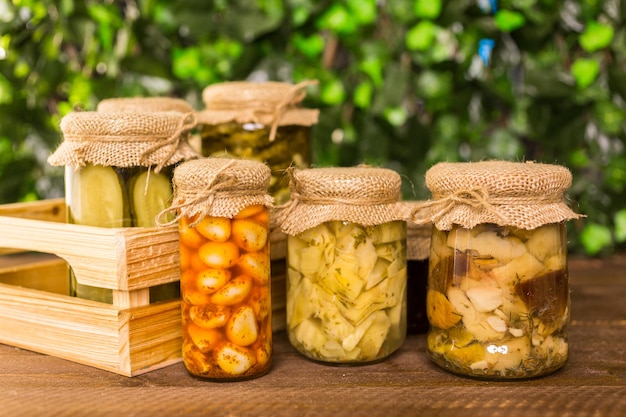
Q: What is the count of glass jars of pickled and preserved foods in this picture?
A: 7